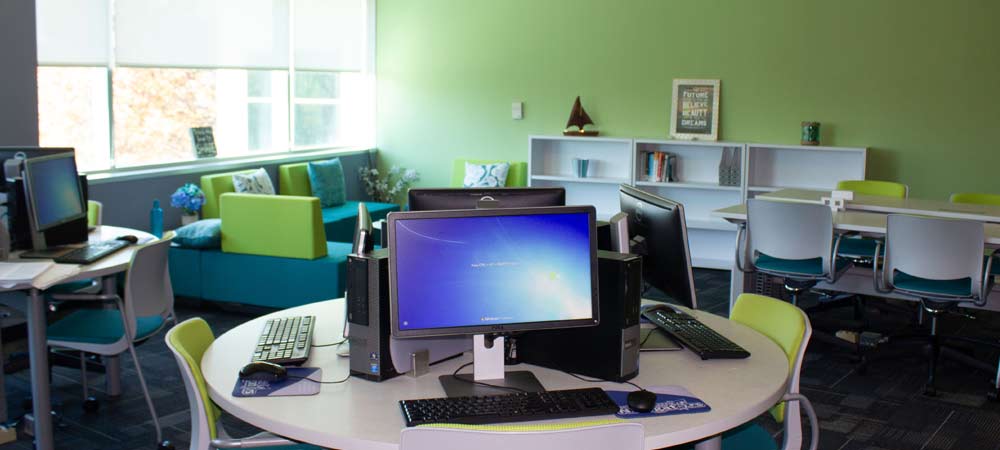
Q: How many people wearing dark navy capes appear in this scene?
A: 0